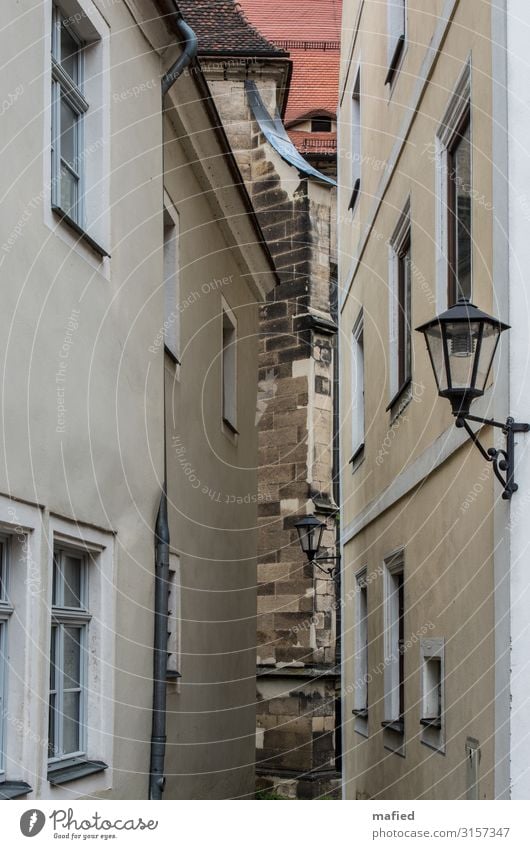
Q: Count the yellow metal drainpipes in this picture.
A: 0